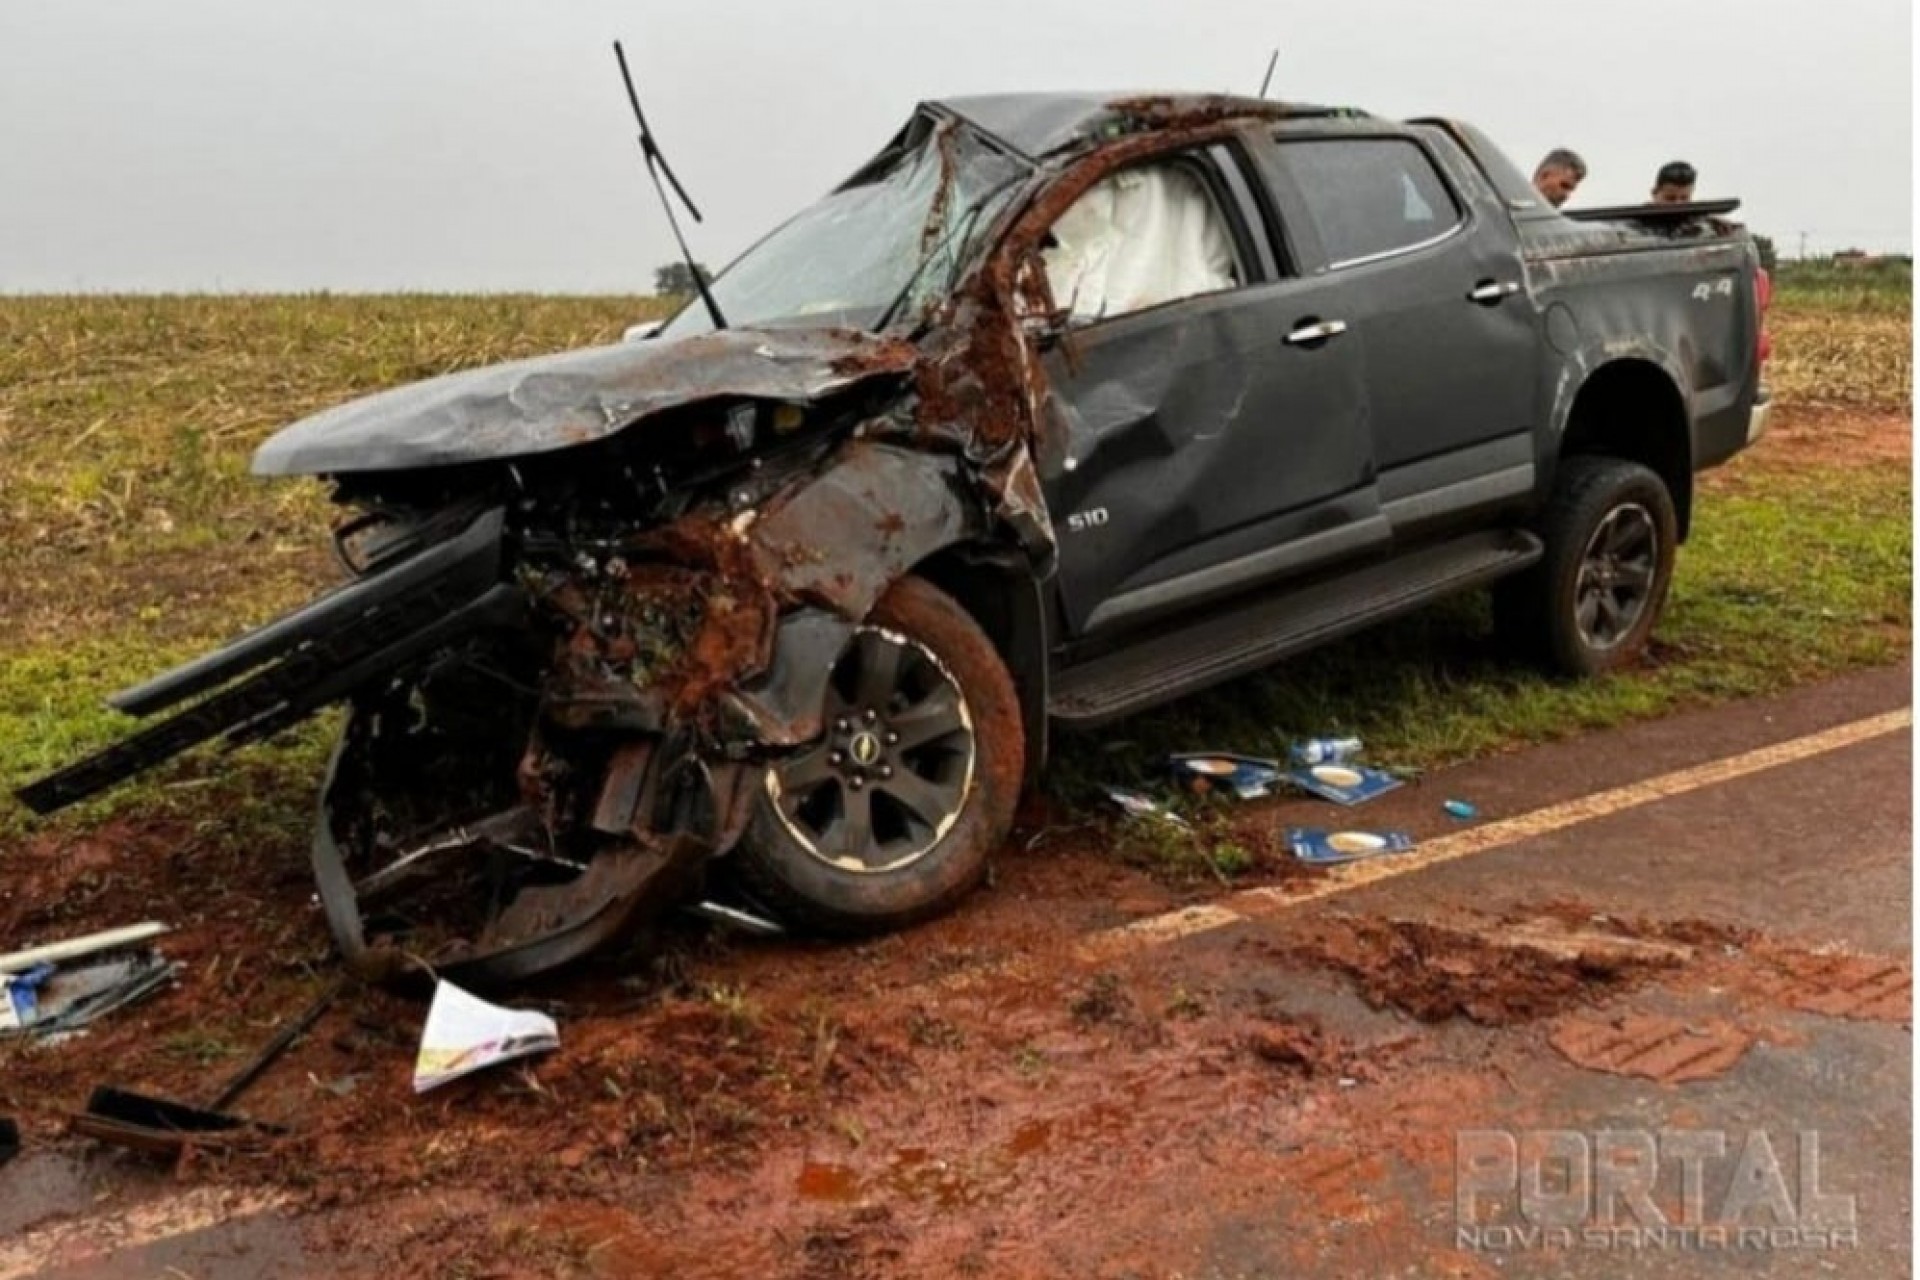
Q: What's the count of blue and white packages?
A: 3